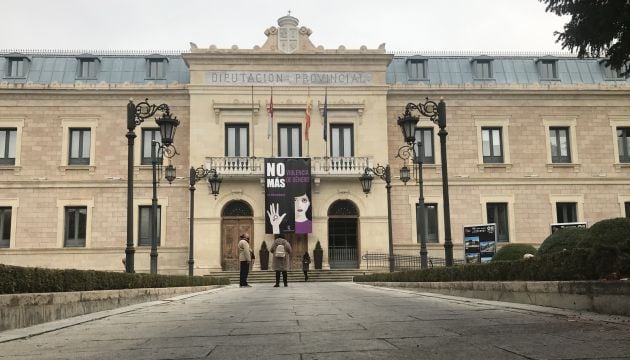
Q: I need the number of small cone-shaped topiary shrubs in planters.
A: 2